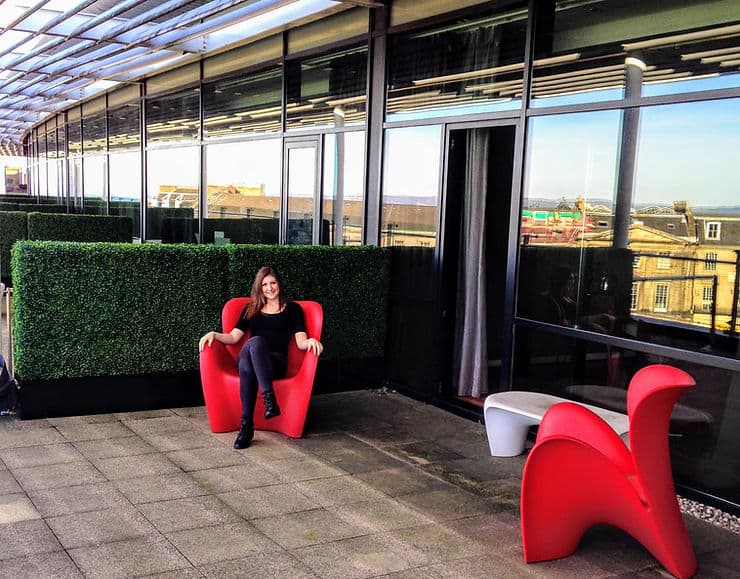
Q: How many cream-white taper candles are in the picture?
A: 0